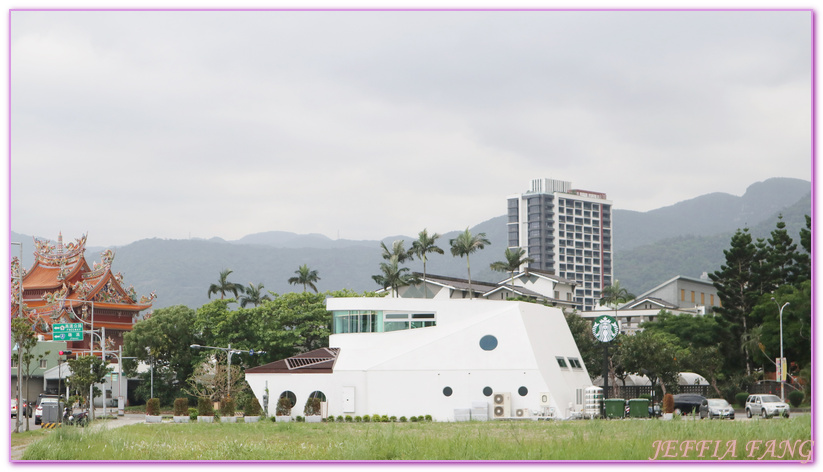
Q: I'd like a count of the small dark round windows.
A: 3